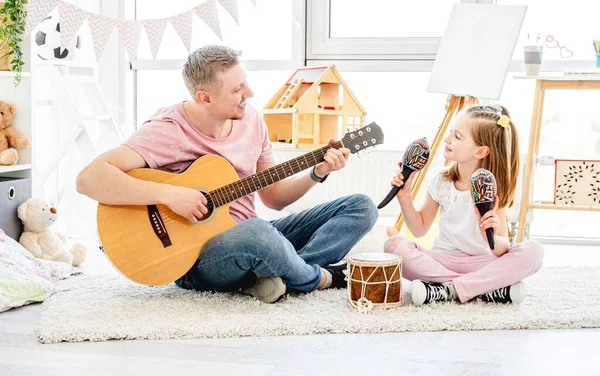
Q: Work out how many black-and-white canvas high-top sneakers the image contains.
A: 2